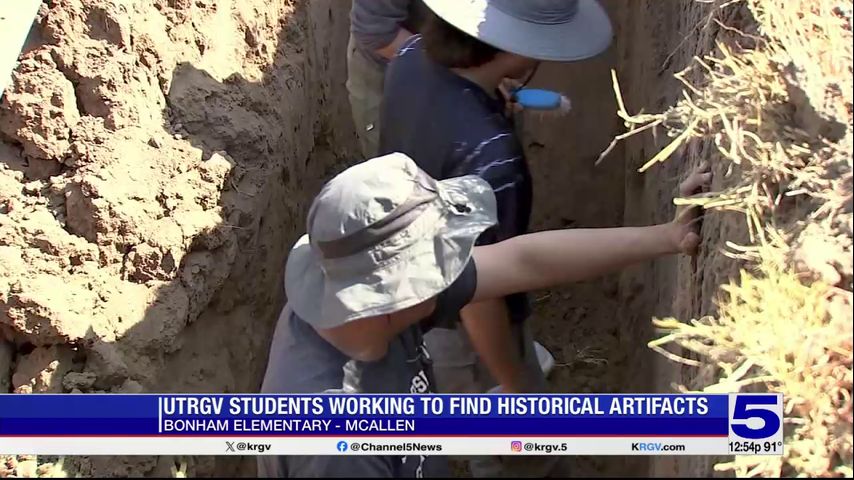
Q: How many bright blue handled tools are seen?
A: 1